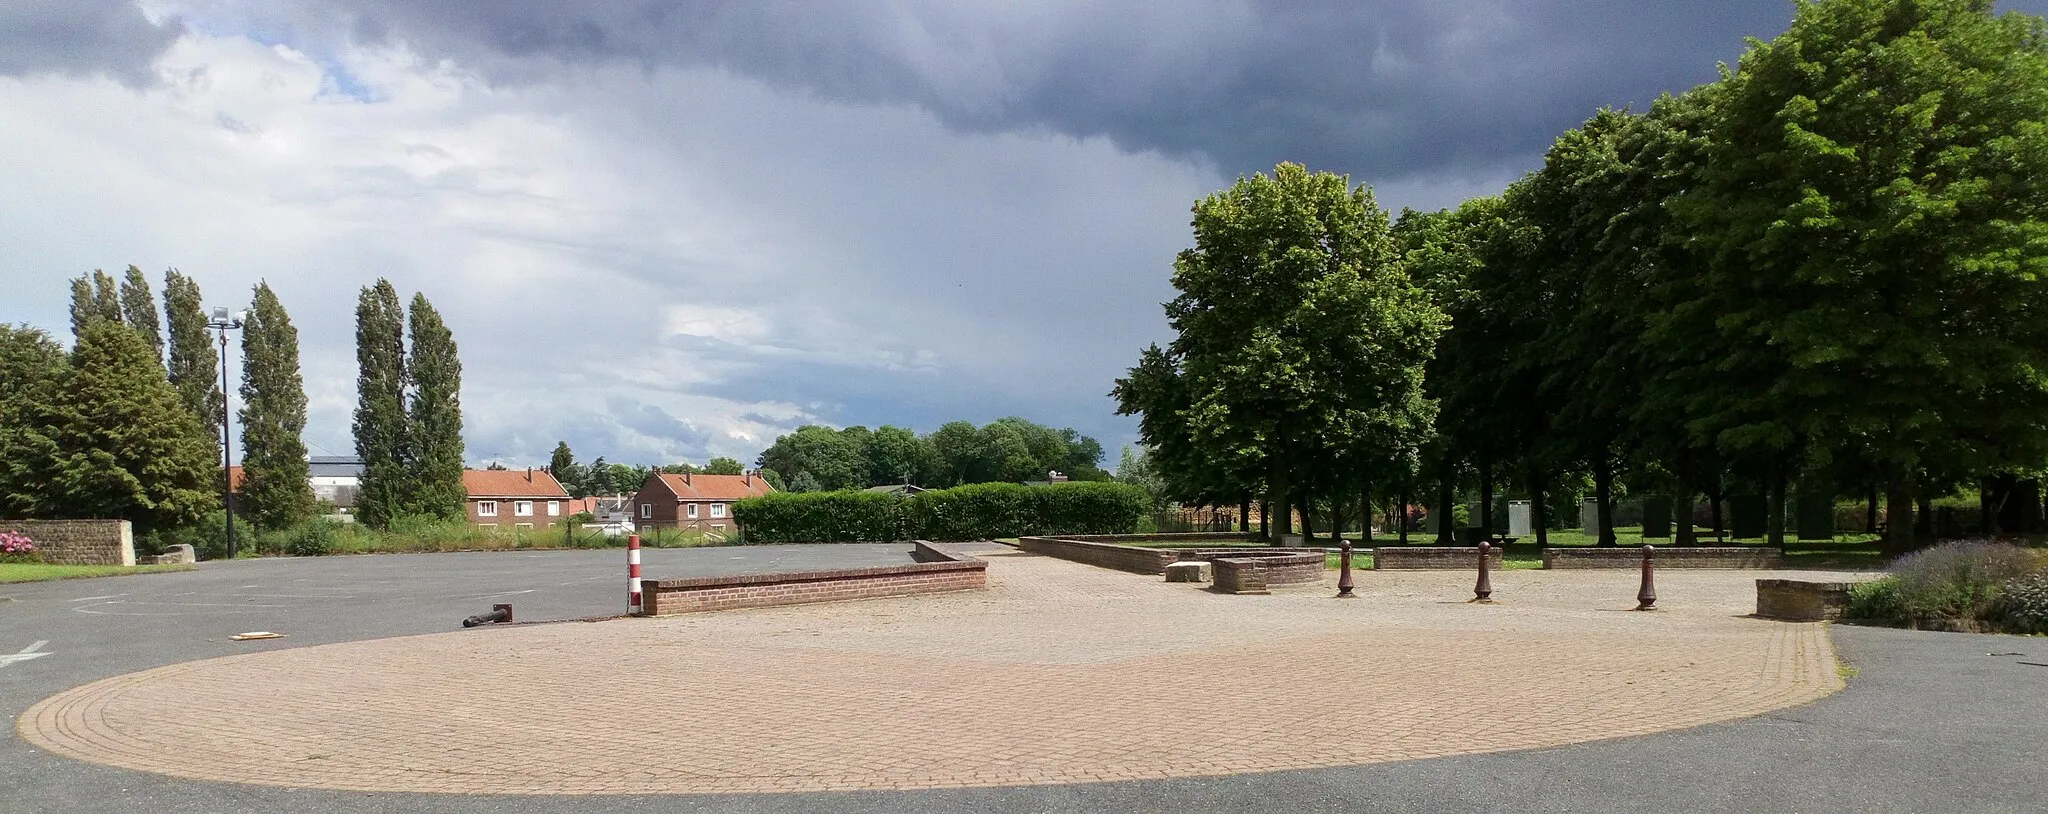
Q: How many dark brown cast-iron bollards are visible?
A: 3